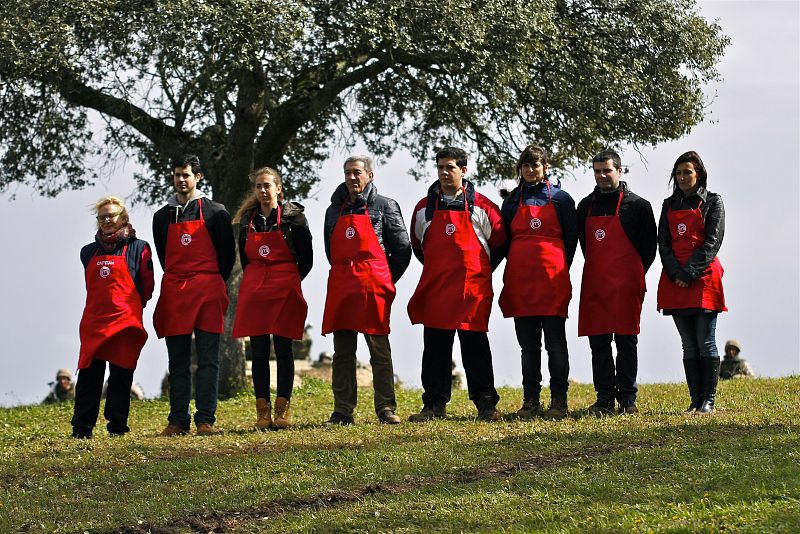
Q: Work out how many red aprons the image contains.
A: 8